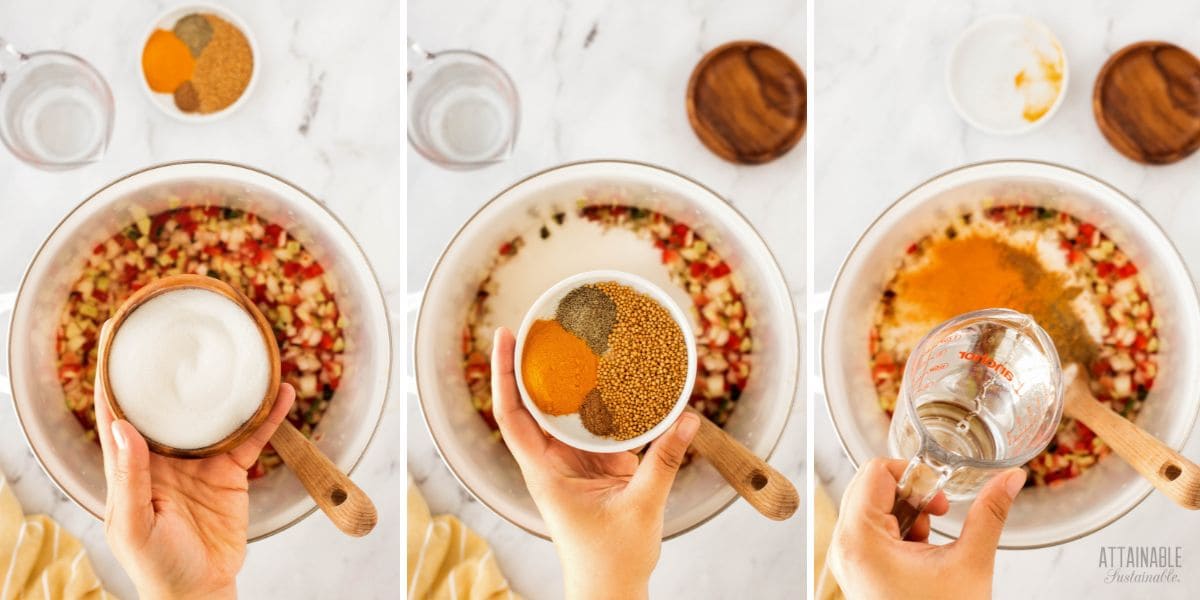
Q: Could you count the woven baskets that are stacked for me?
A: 0